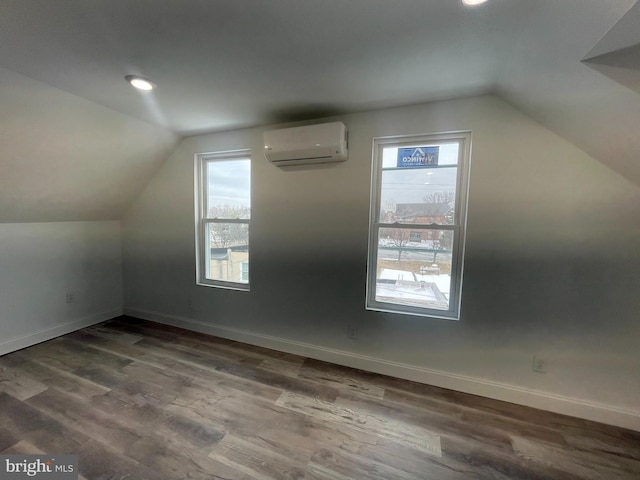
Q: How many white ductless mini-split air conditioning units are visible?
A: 1